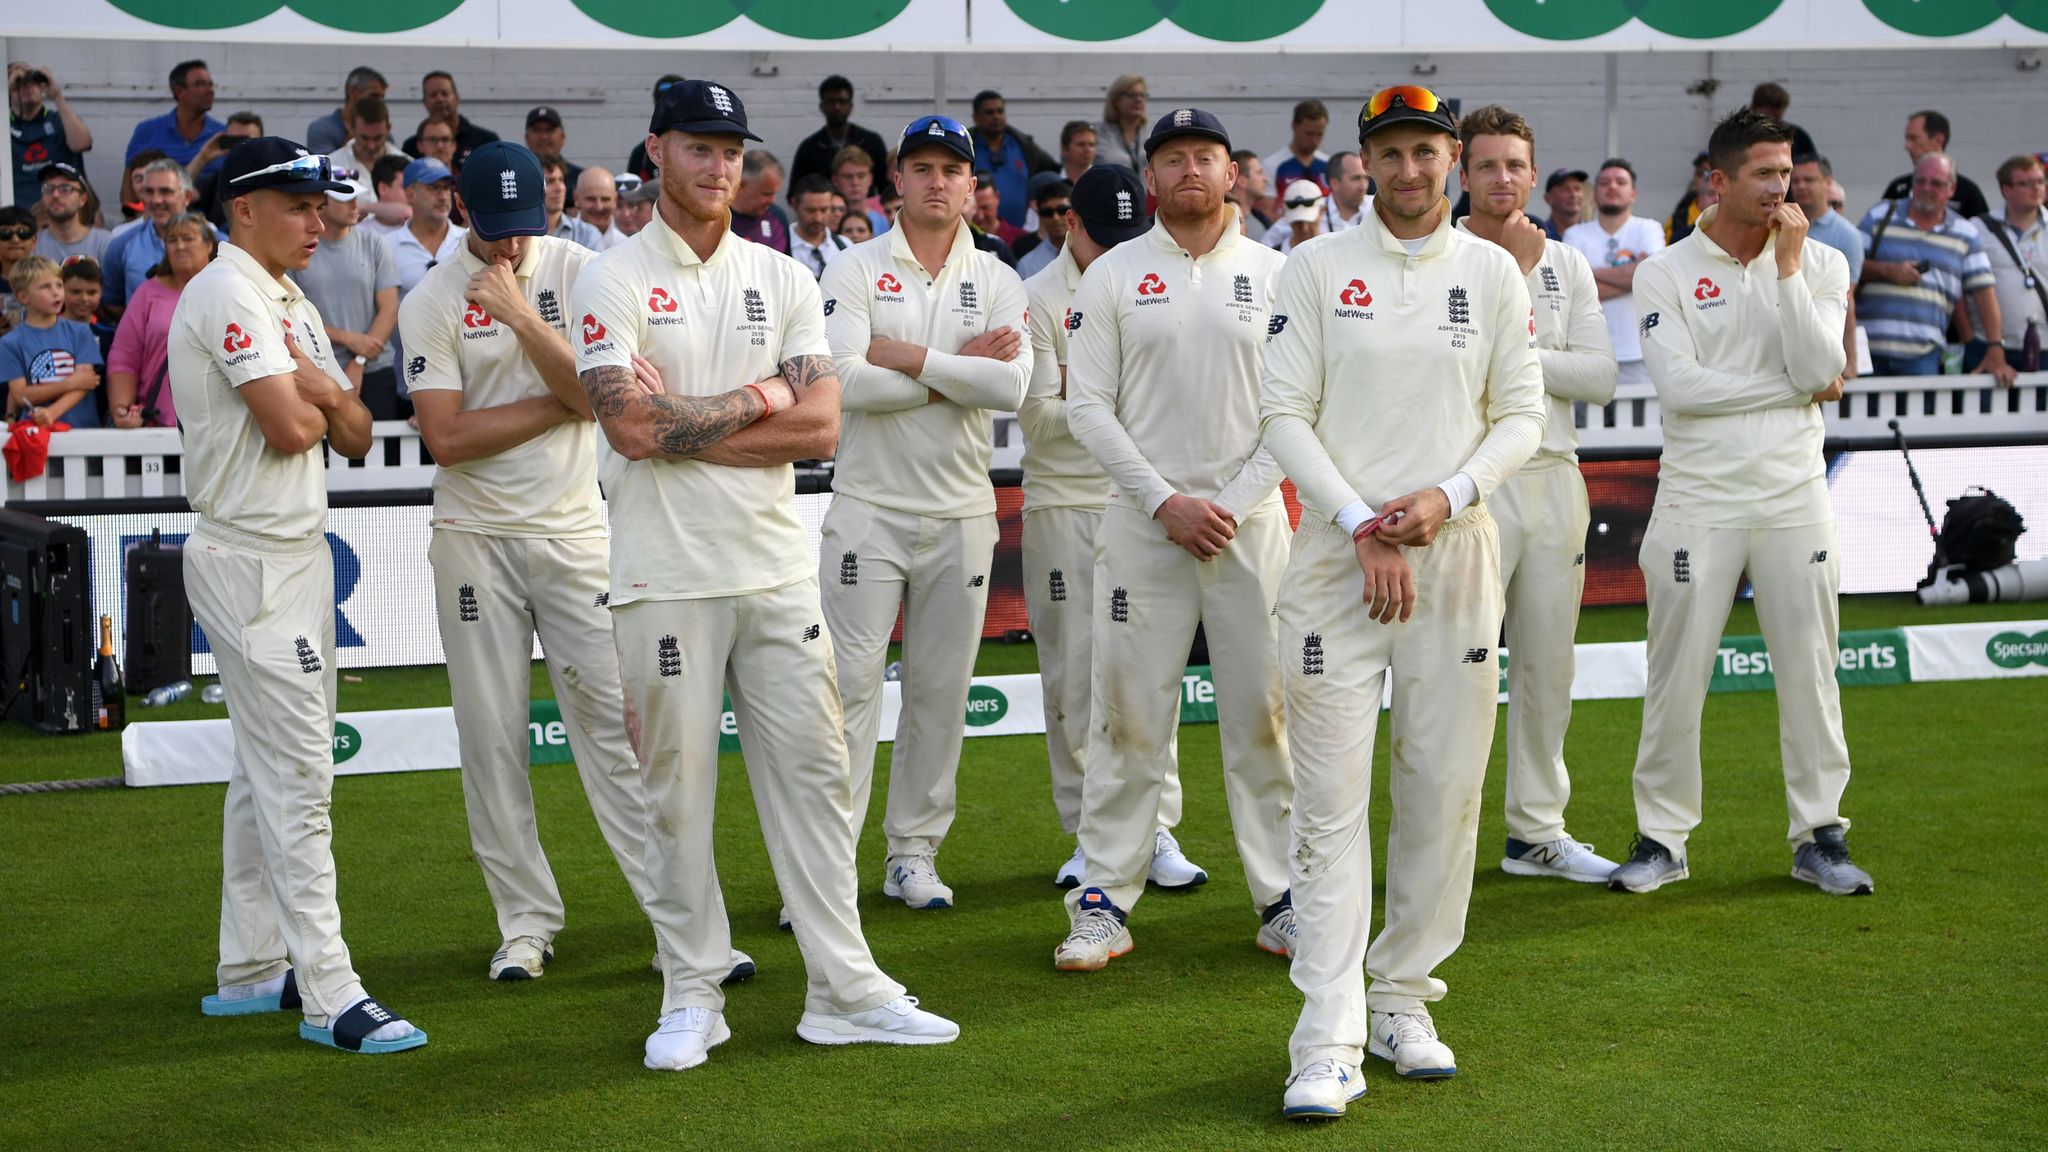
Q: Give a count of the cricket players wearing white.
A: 9